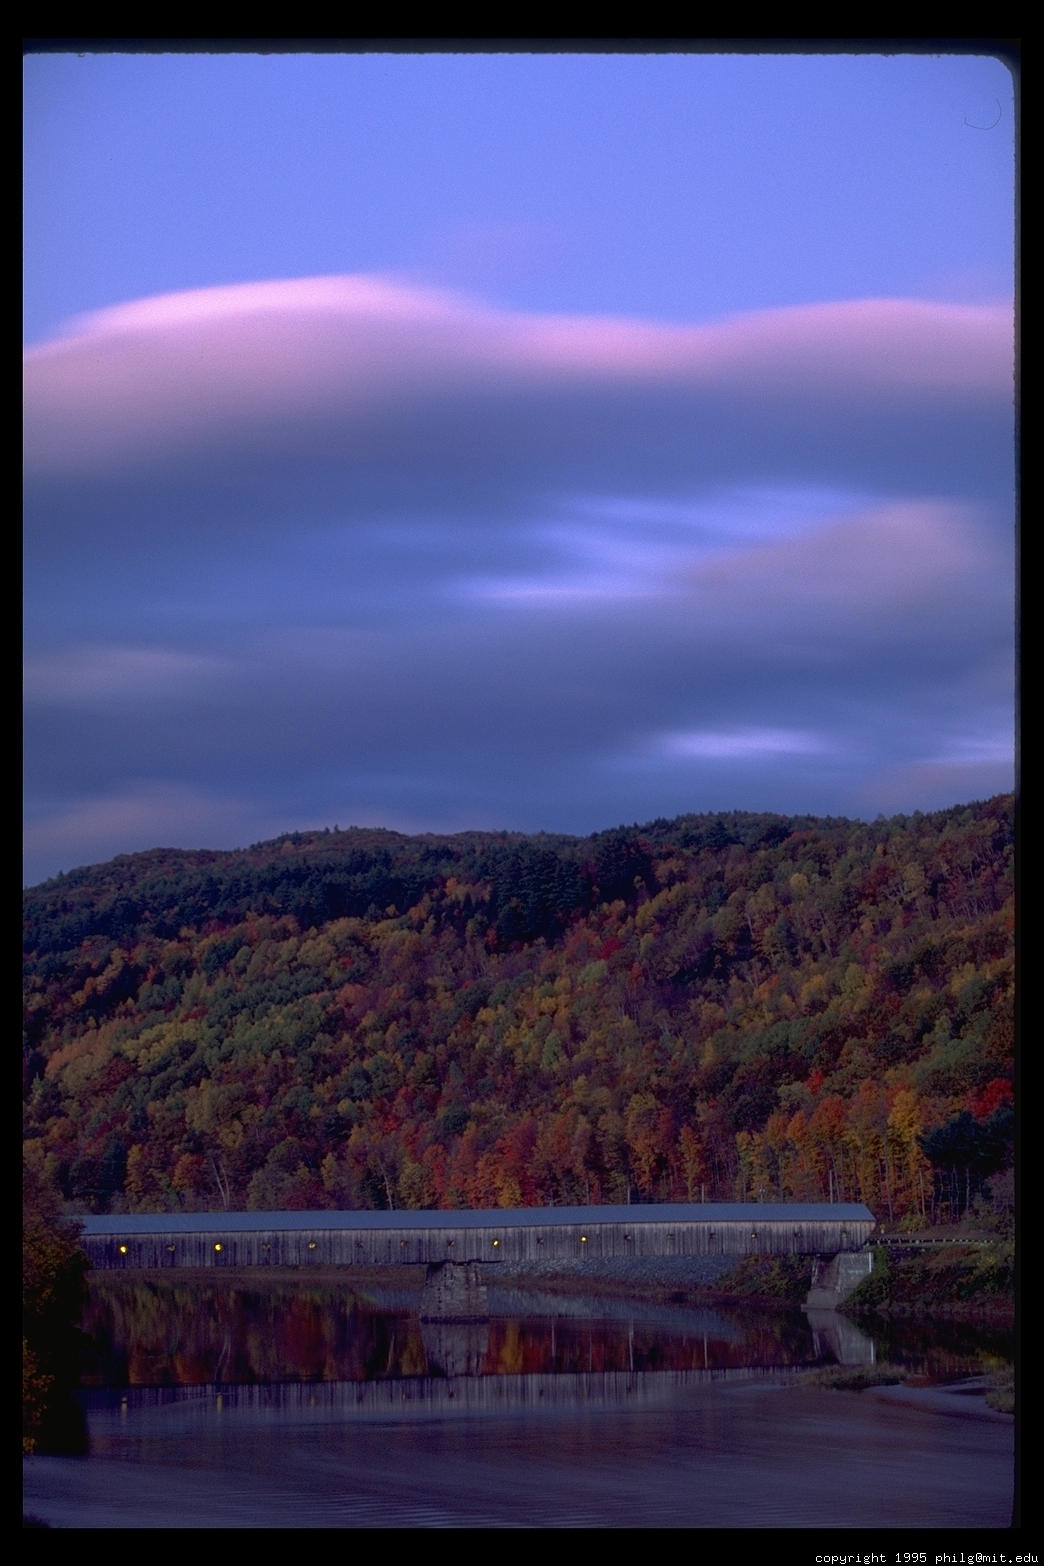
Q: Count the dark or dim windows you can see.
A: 13